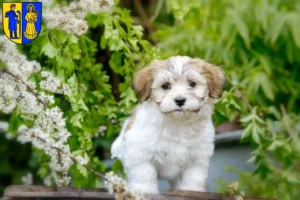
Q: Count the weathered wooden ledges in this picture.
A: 1